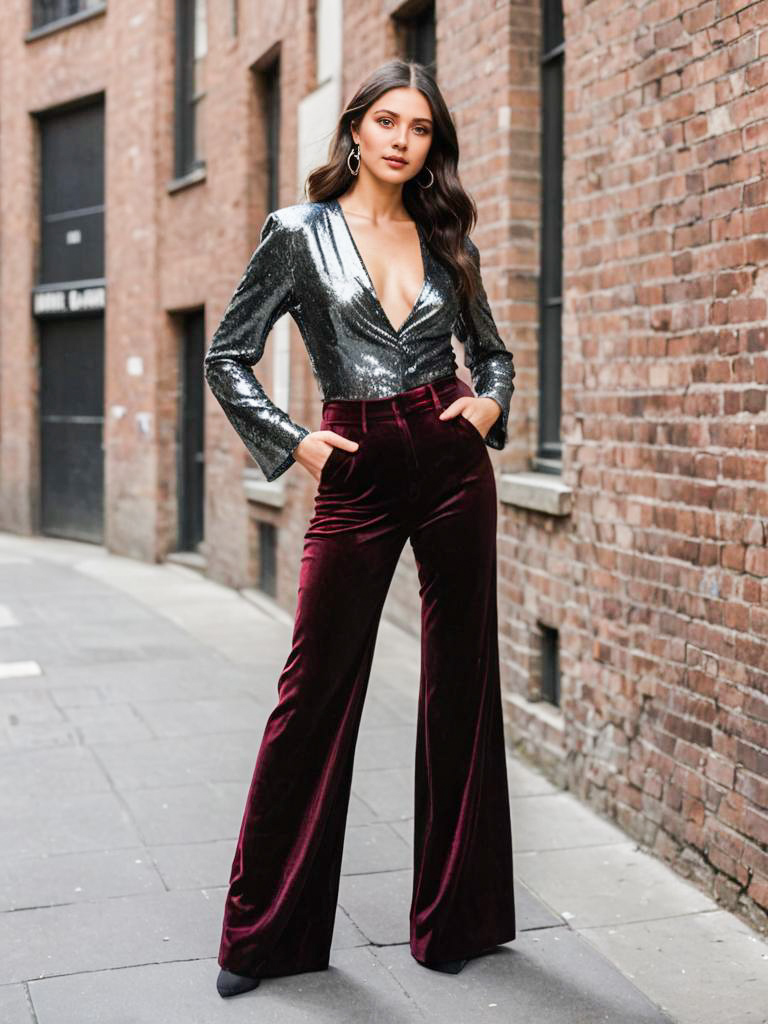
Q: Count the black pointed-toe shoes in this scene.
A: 2